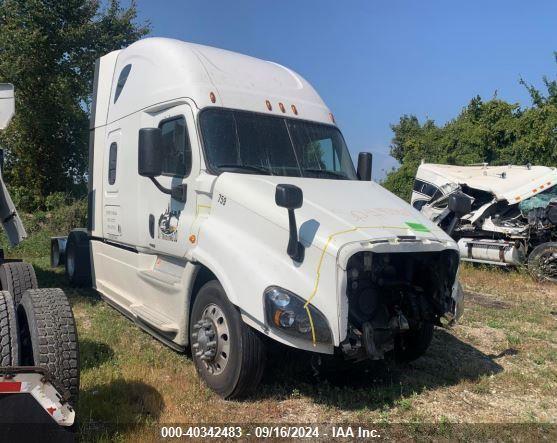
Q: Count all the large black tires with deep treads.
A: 3